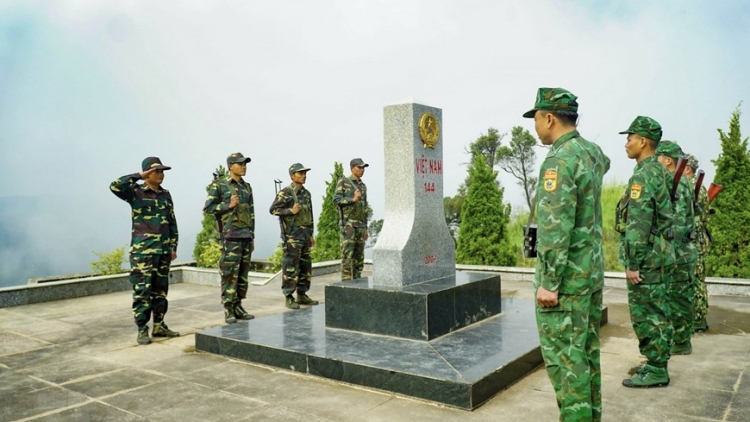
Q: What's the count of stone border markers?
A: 1